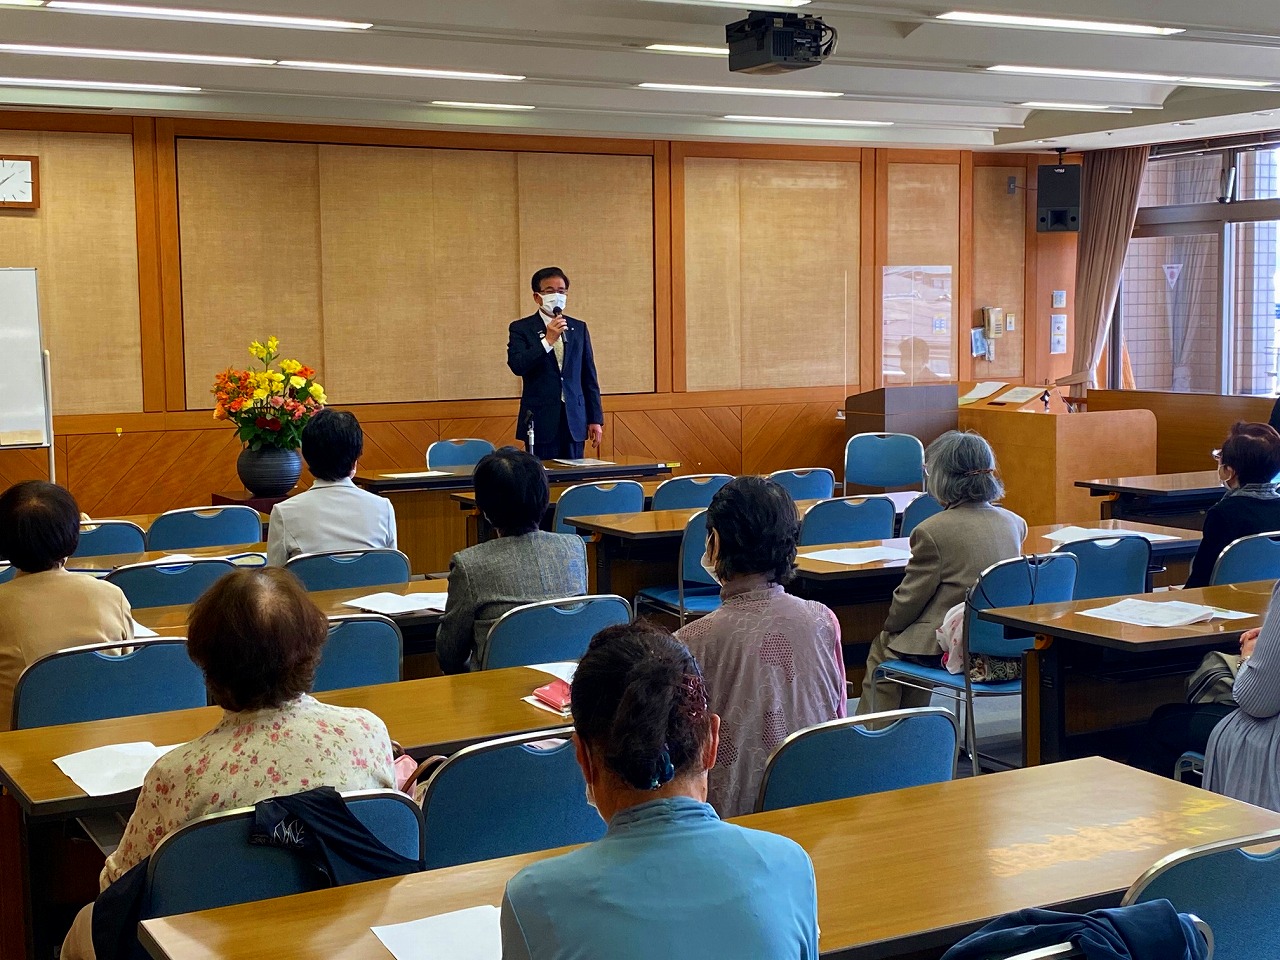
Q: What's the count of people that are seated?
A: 9